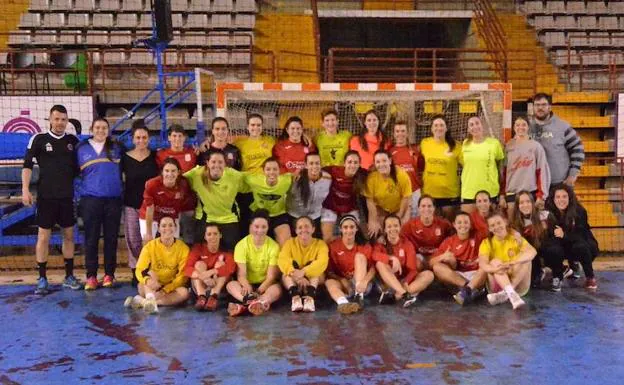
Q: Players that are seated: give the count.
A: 8